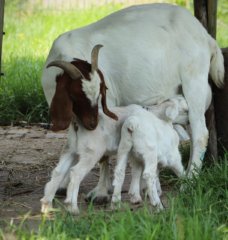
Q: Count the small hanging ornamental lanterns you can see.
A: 0